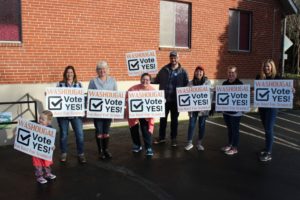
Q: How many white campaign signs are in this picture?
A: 8